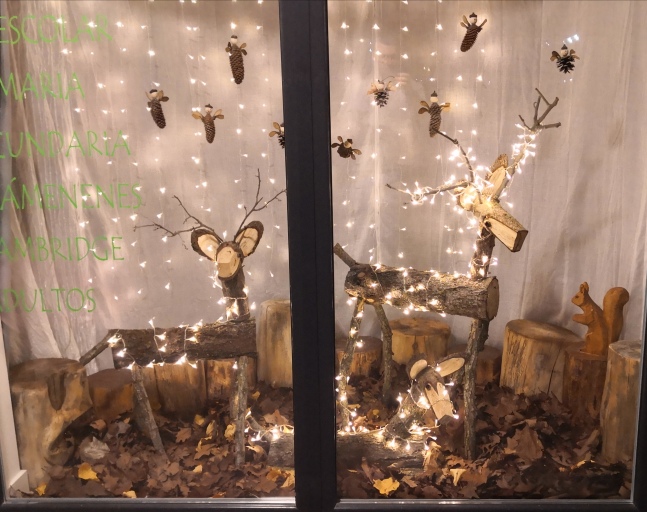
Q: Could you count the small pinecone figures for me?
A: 9